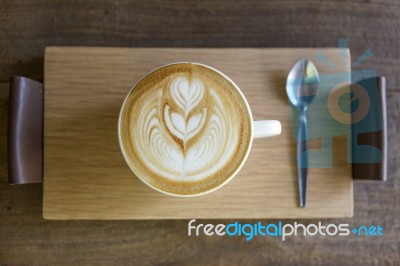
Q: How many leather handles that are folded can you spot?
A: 2